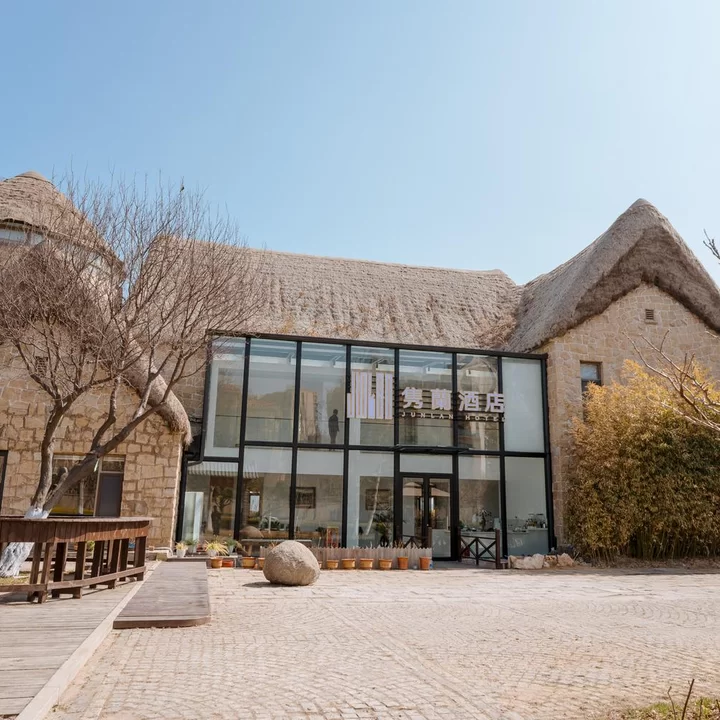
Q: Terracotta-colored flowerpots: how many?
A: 11